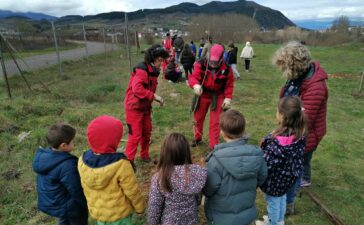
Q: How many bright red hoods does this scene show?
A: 1